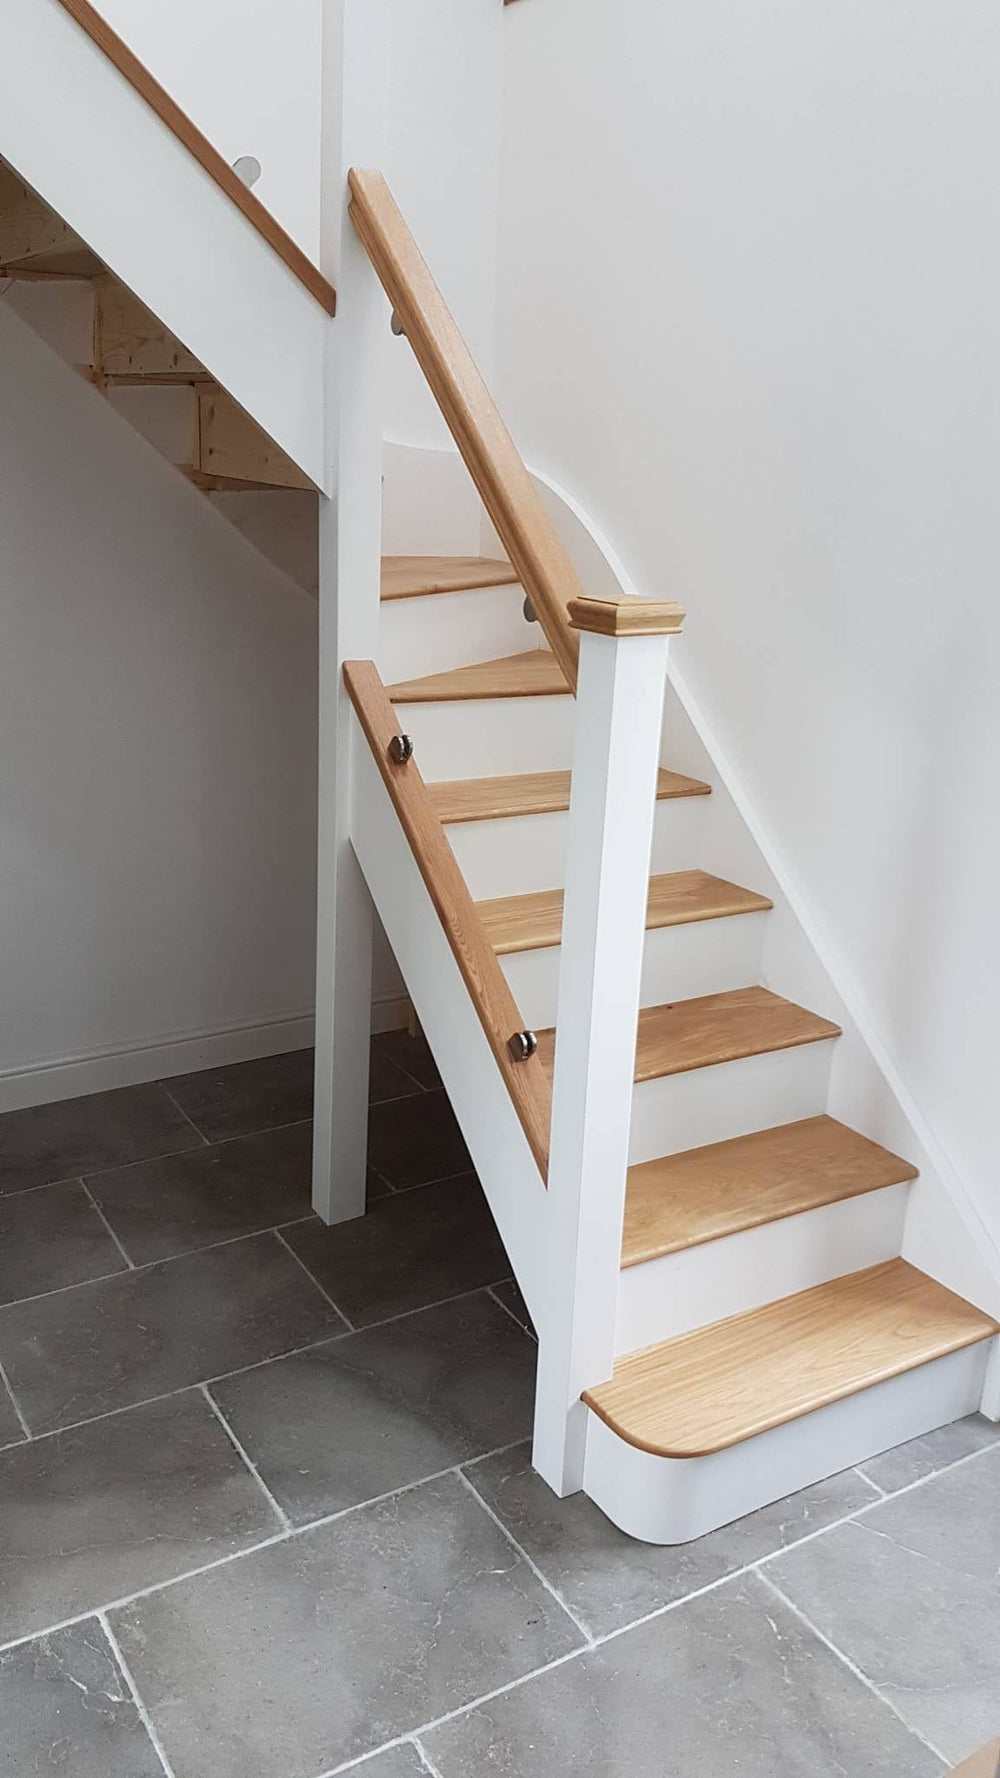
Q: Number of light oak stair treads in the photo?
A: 7